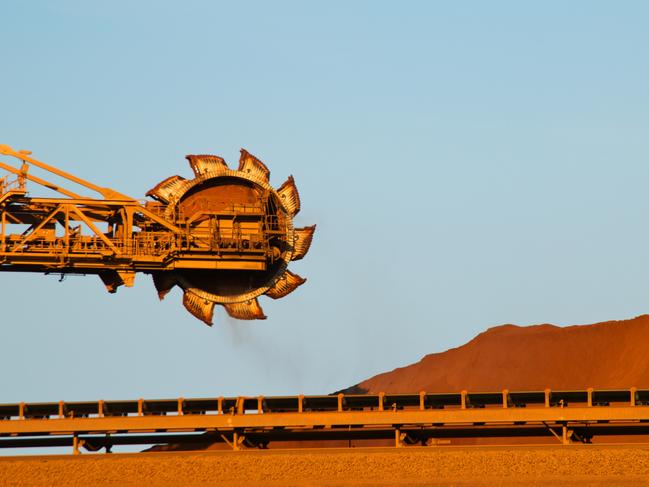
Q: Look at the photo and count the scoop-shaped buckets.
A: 9